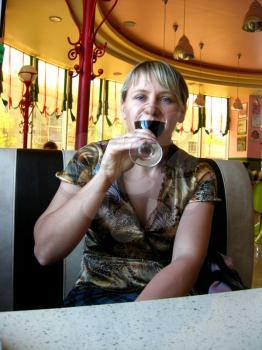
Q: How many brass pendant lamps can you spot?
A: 4